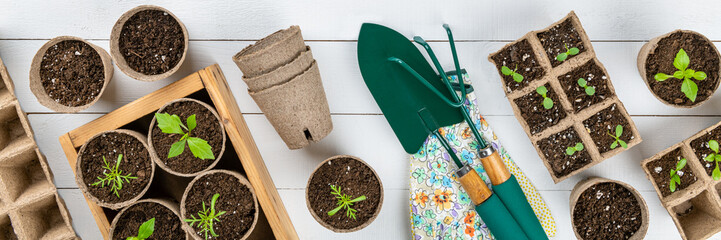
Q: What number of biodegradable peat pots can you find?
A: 12